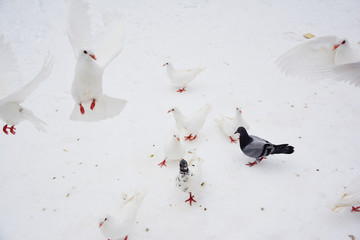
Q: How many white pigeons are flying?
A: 3